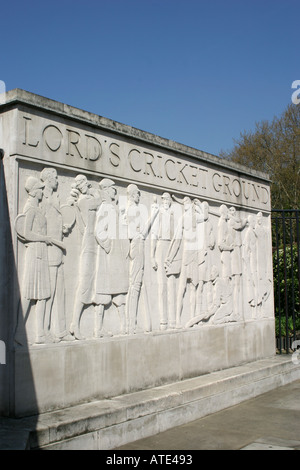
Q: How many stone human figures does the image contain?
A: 14